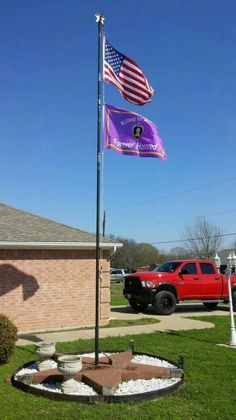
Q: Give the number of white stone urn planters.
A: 2